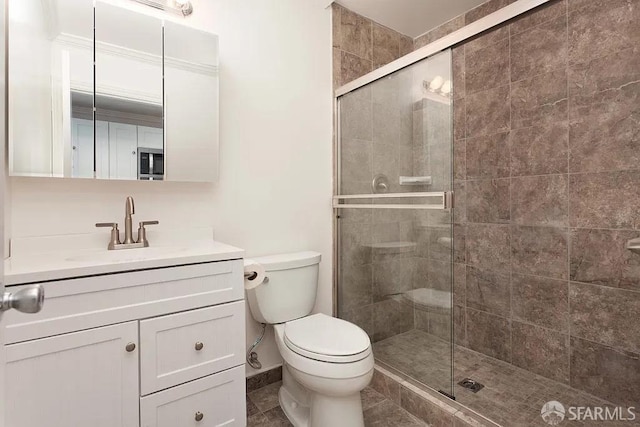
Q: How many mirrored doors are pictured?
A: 3